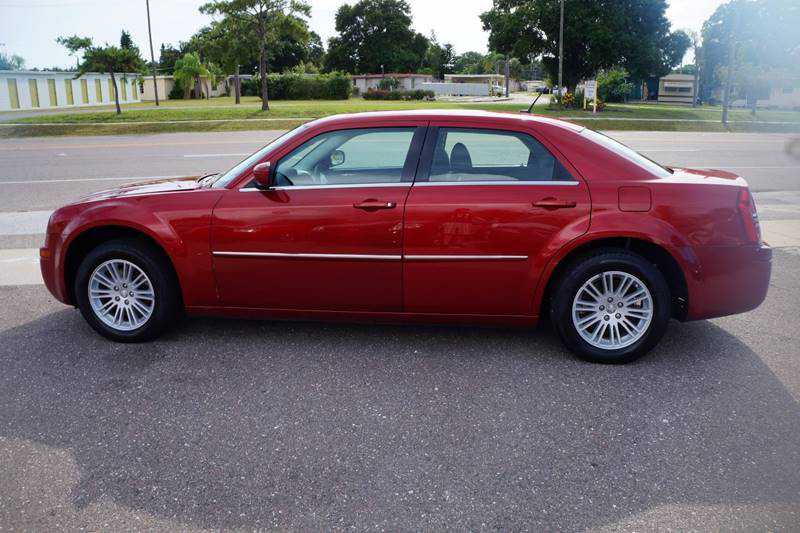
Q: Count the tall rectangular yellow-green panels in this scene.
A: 9